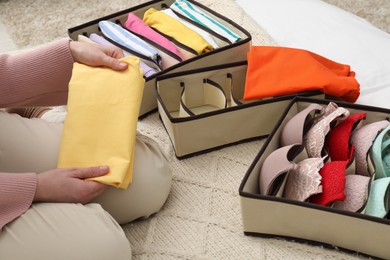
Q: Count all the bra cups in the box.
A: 10